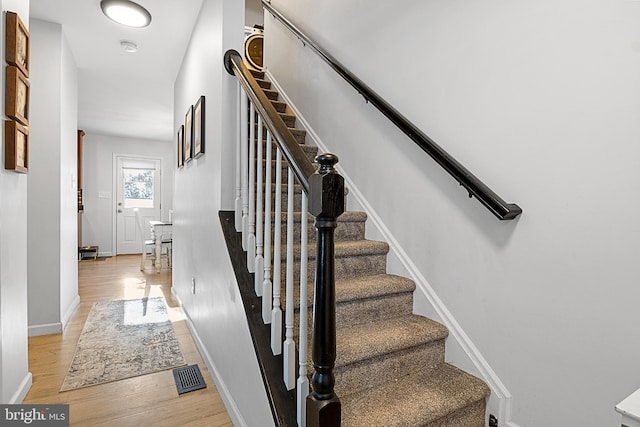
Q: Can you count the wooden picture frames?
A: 3